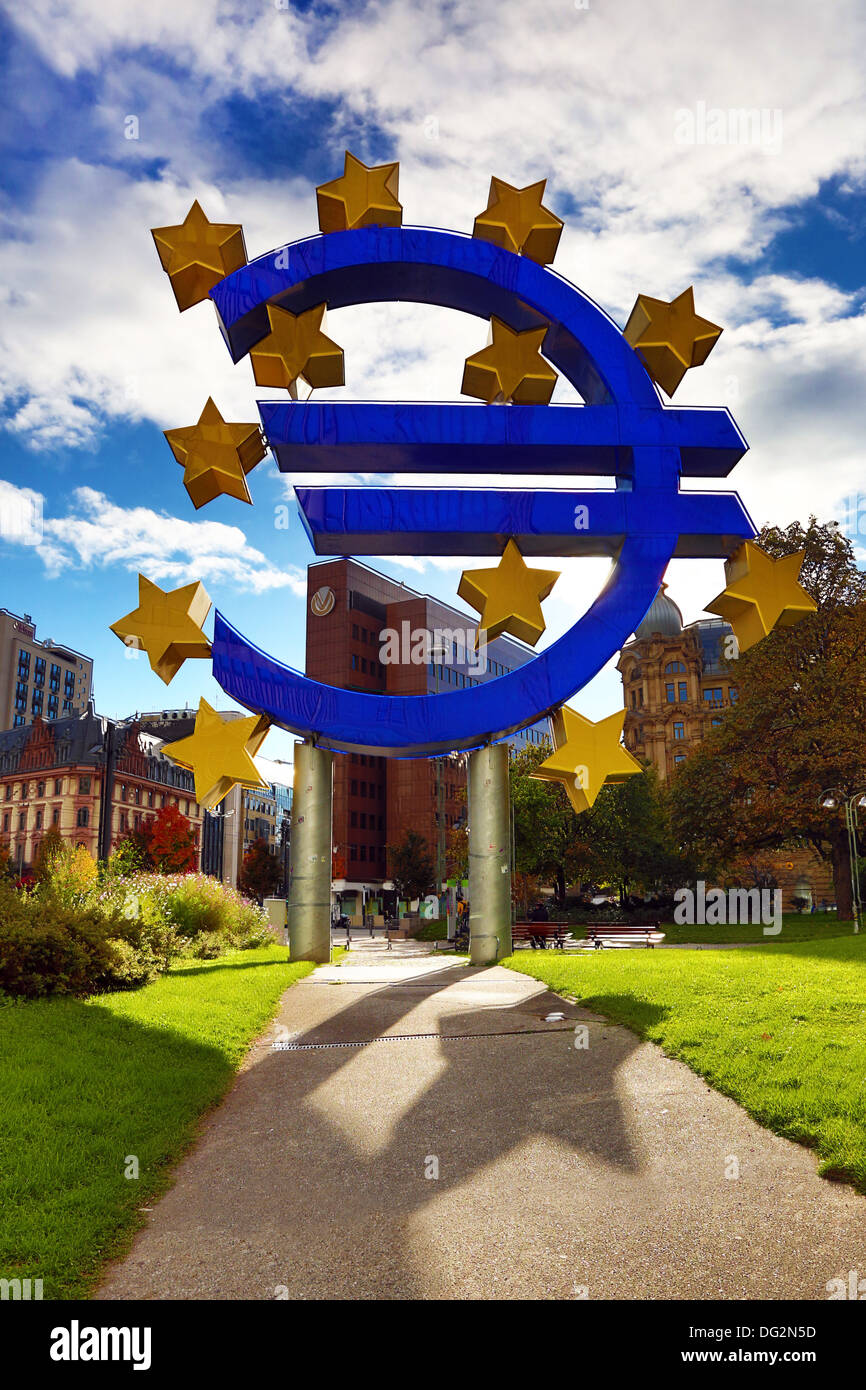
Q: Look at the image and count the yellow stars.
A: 12